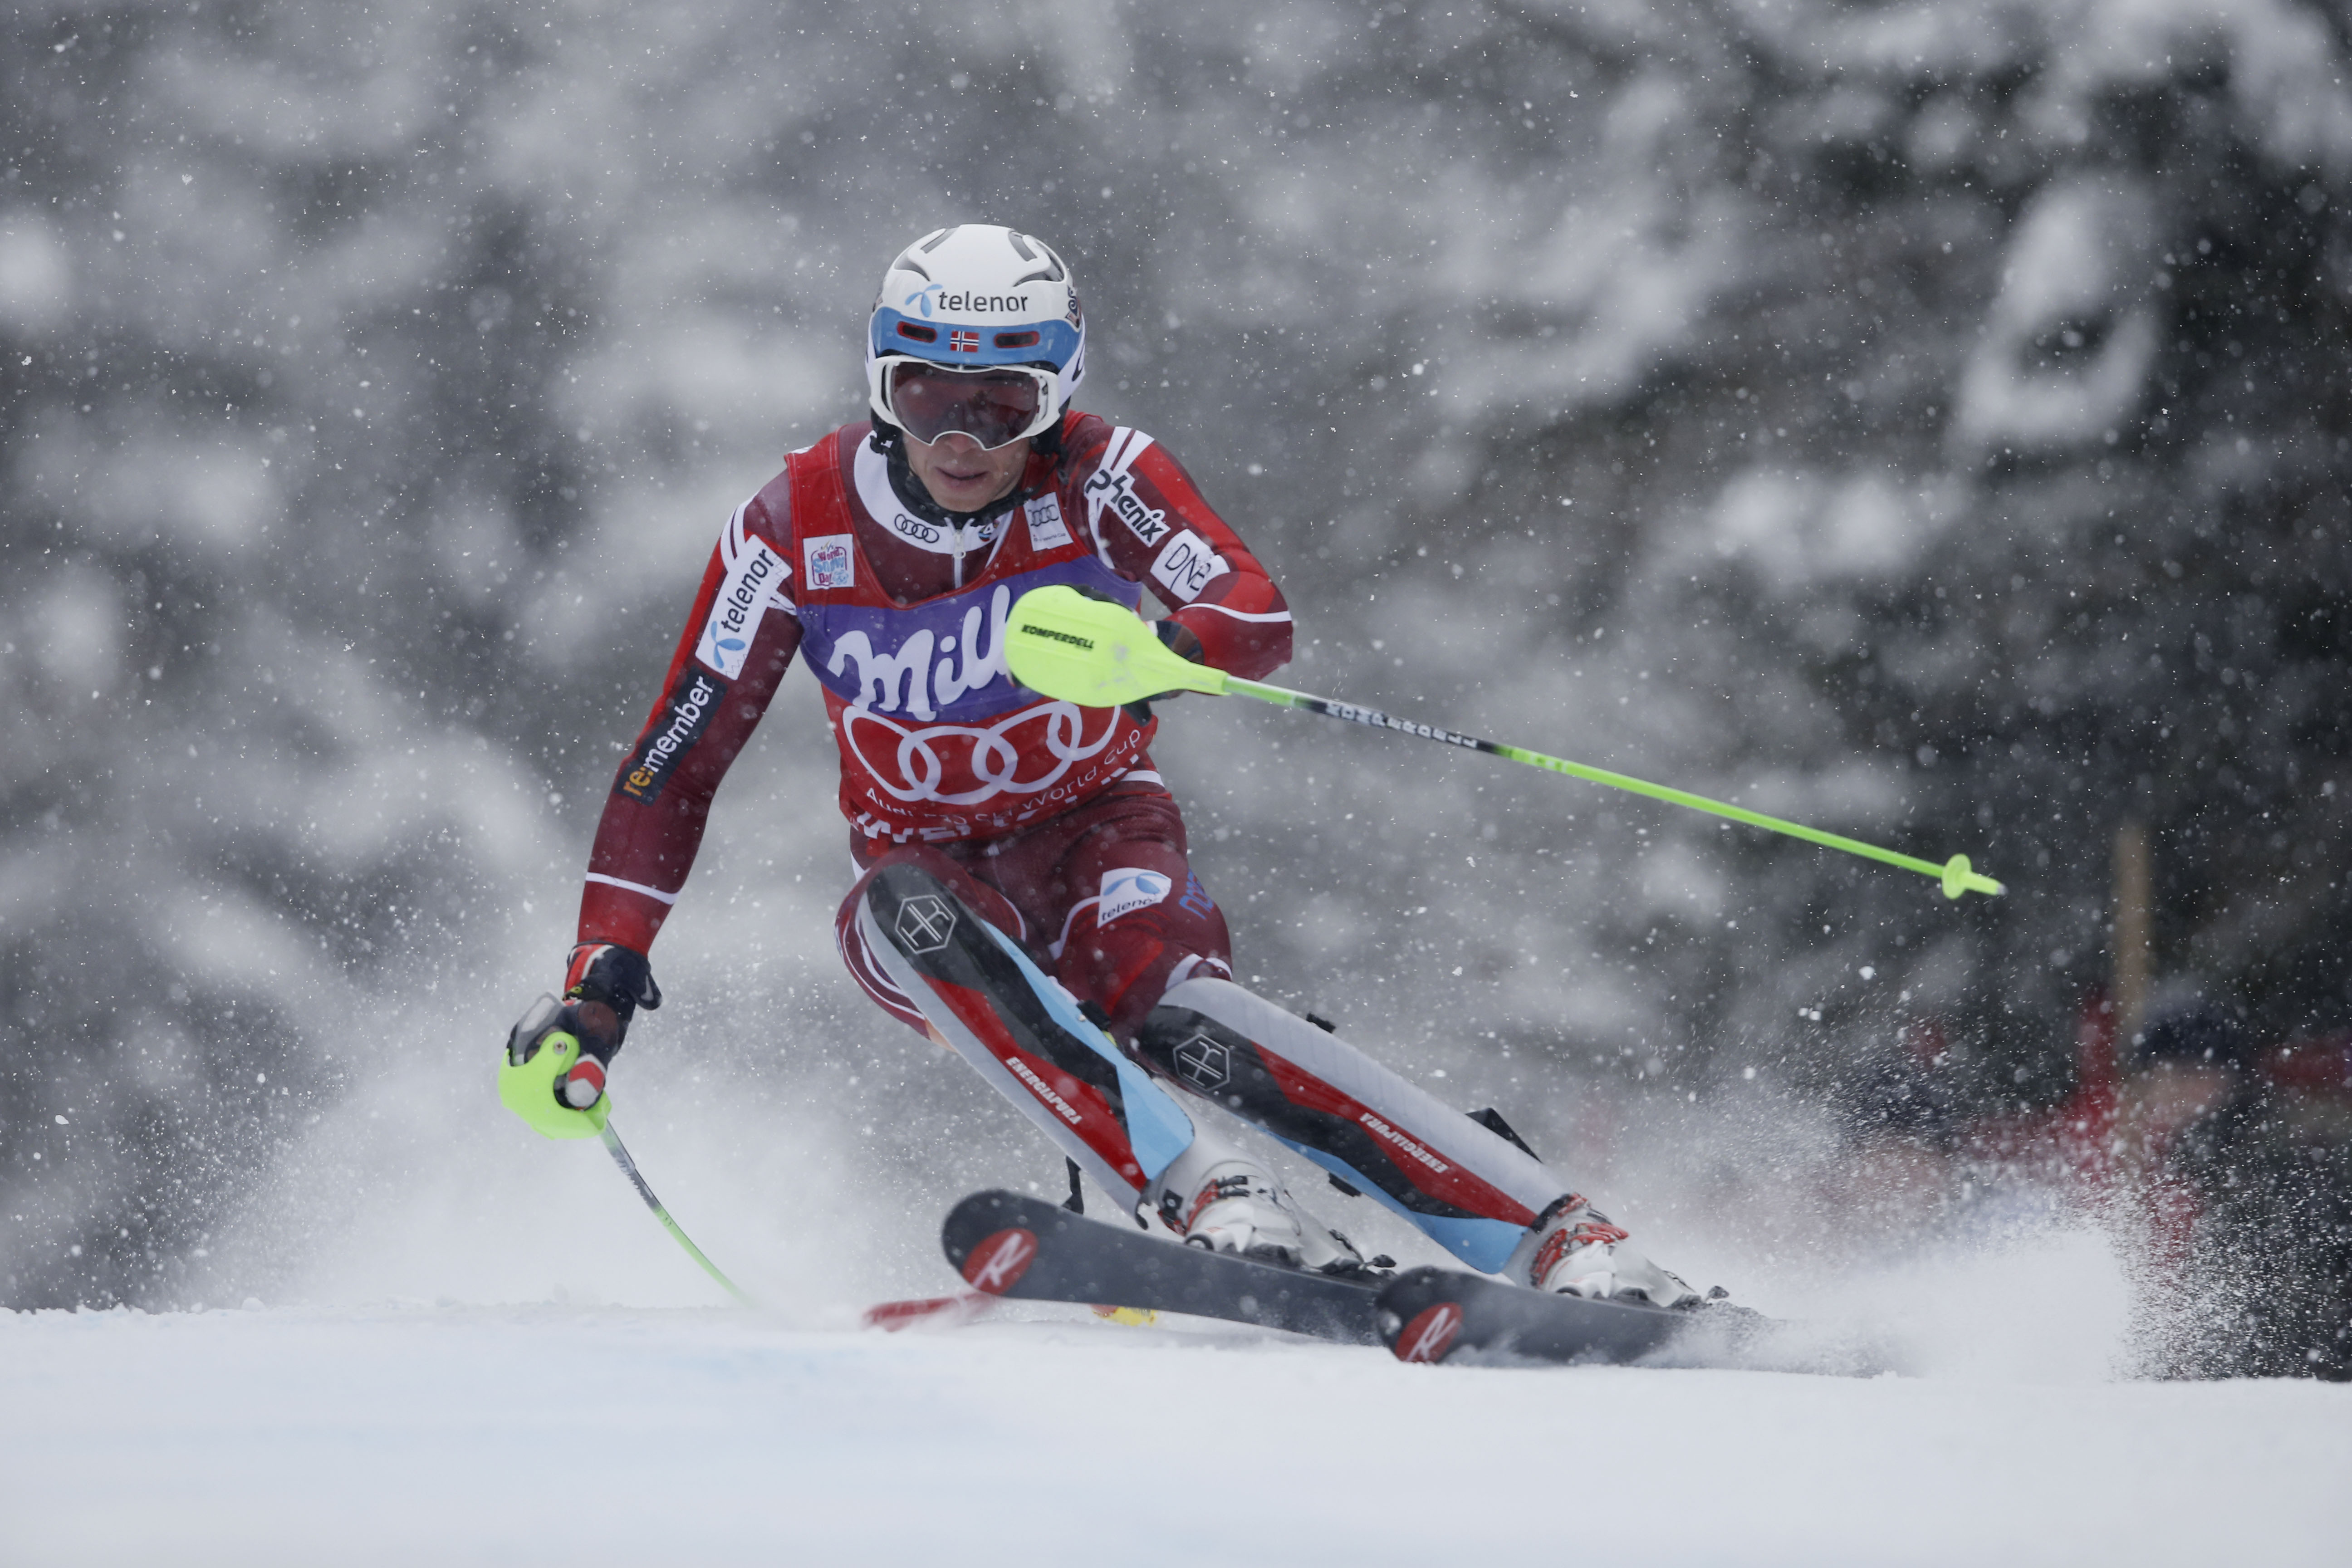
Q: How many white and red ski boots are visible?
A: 2